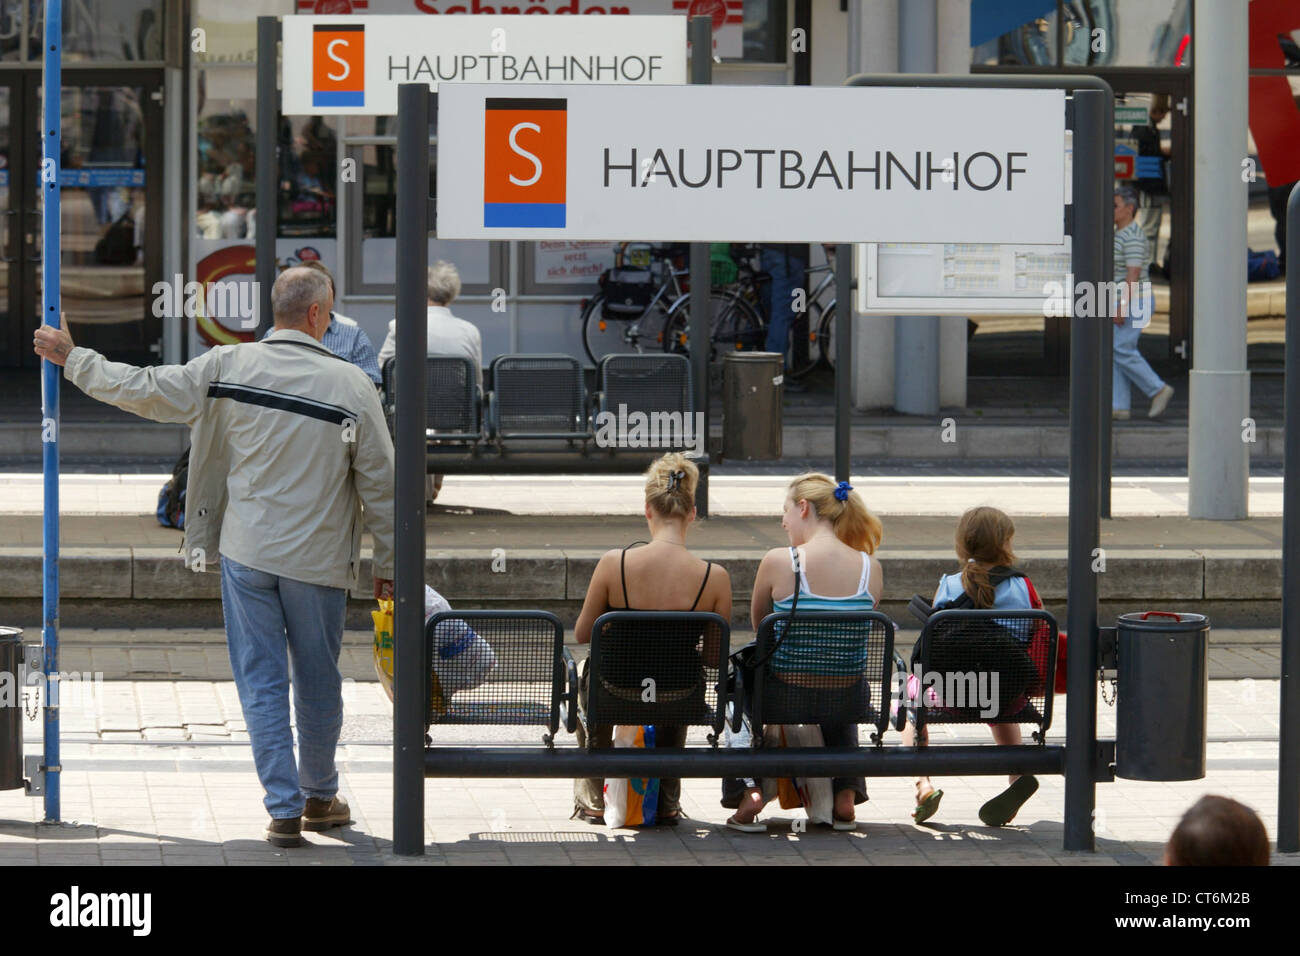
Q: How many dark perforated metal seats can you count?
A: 7